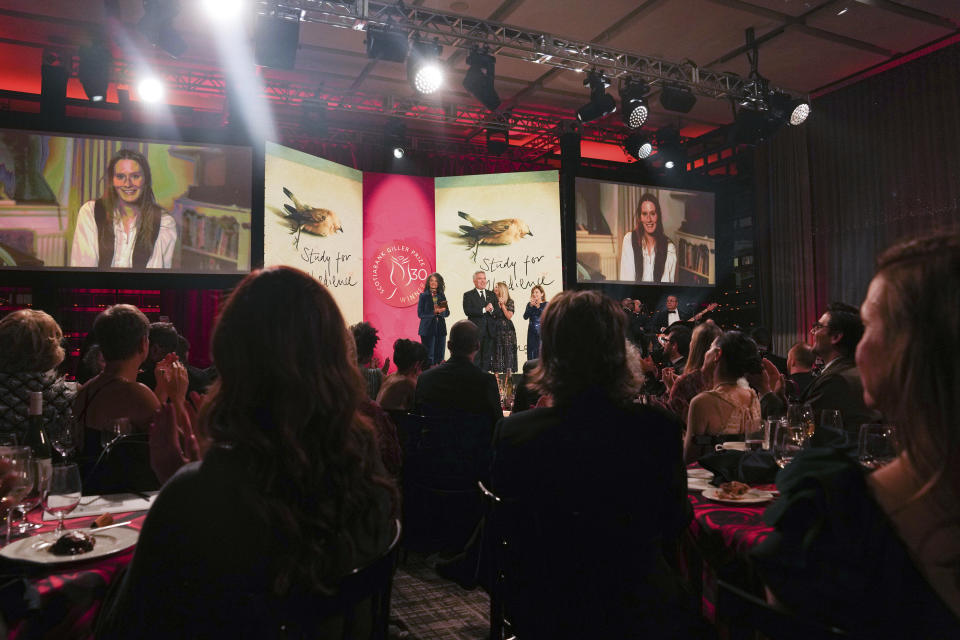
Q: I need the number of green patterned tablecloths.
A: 0